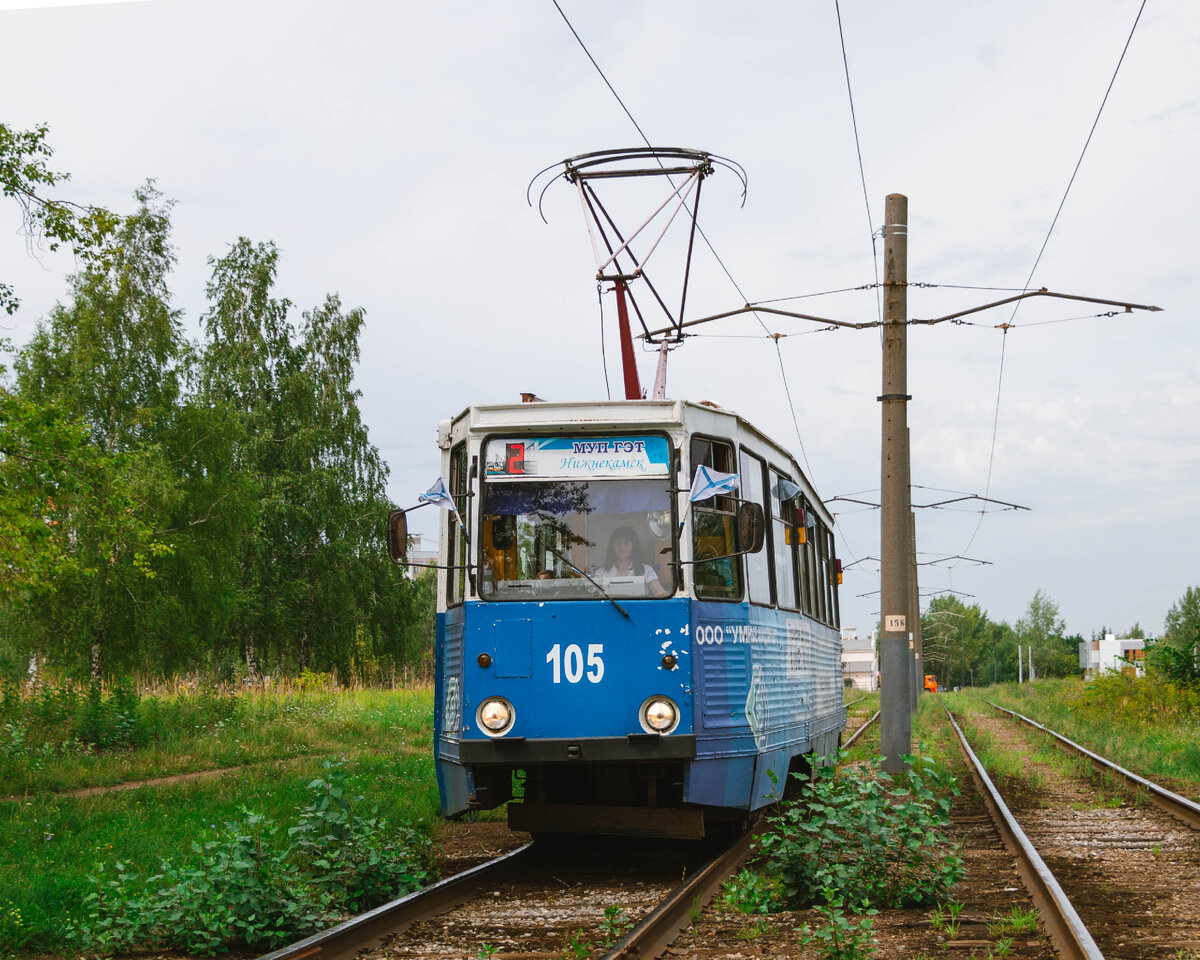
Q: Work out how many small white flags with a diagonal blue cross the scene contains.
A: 2